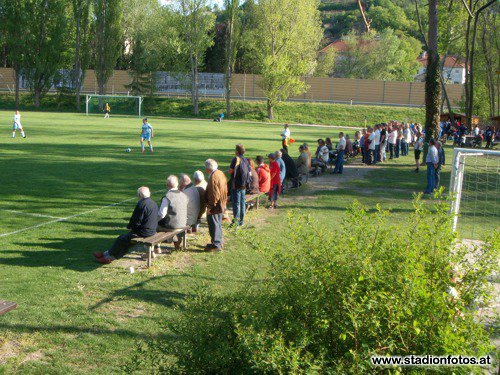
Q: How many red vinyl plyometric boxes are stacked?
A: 0